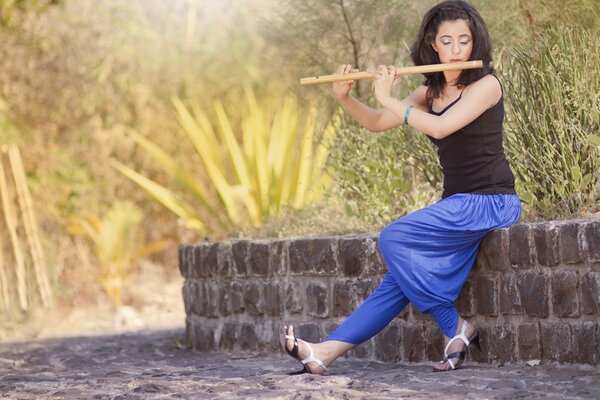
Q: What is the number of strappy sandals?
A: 2